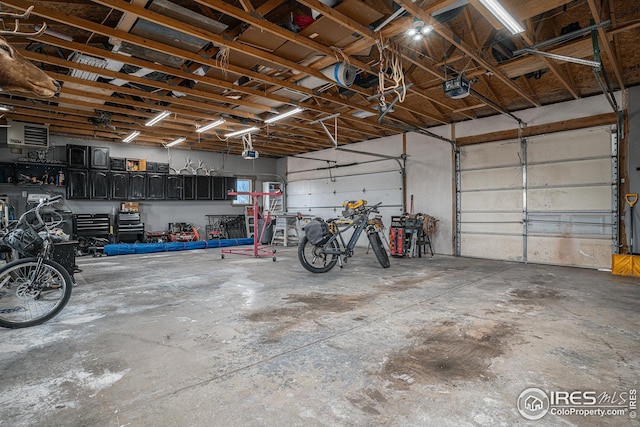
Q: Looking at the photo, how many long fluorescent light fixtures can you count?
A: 7